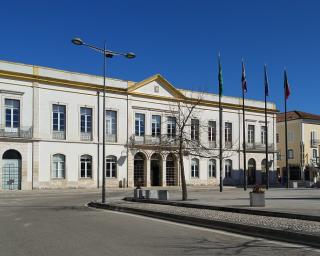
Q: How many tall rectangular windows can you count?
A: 12